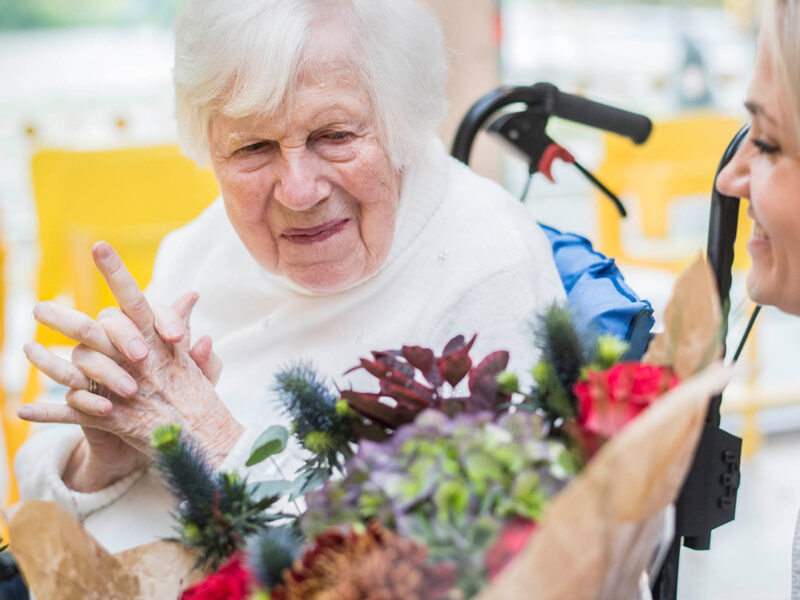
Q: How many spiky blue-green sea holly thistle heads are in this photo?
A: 4